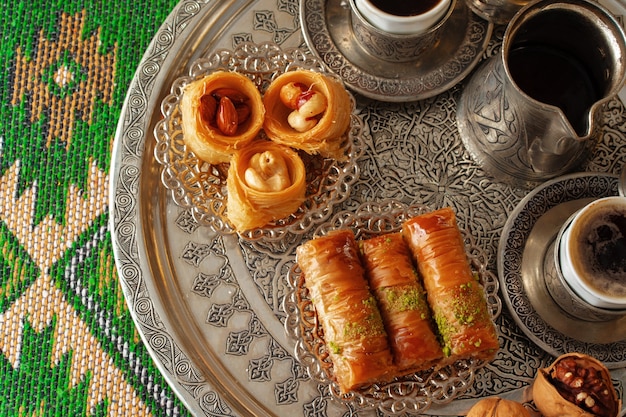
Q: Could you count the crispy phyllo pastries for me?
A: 6